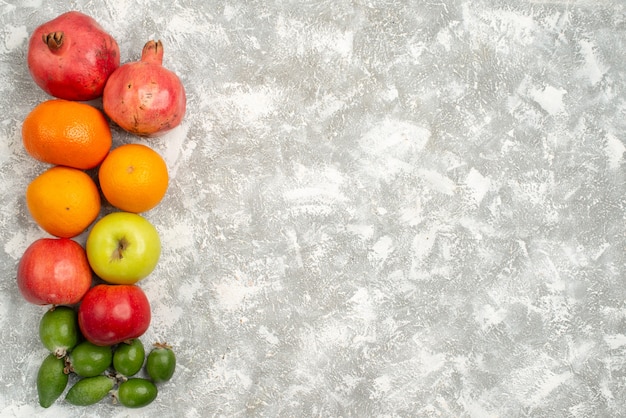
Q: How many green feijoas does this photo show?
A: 7